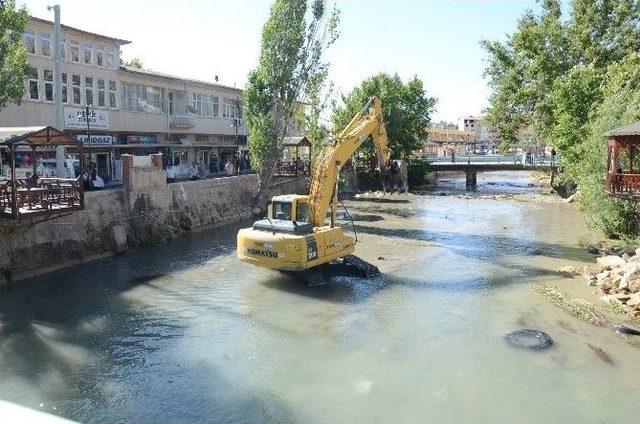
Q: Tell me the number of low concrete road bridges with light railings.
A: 1